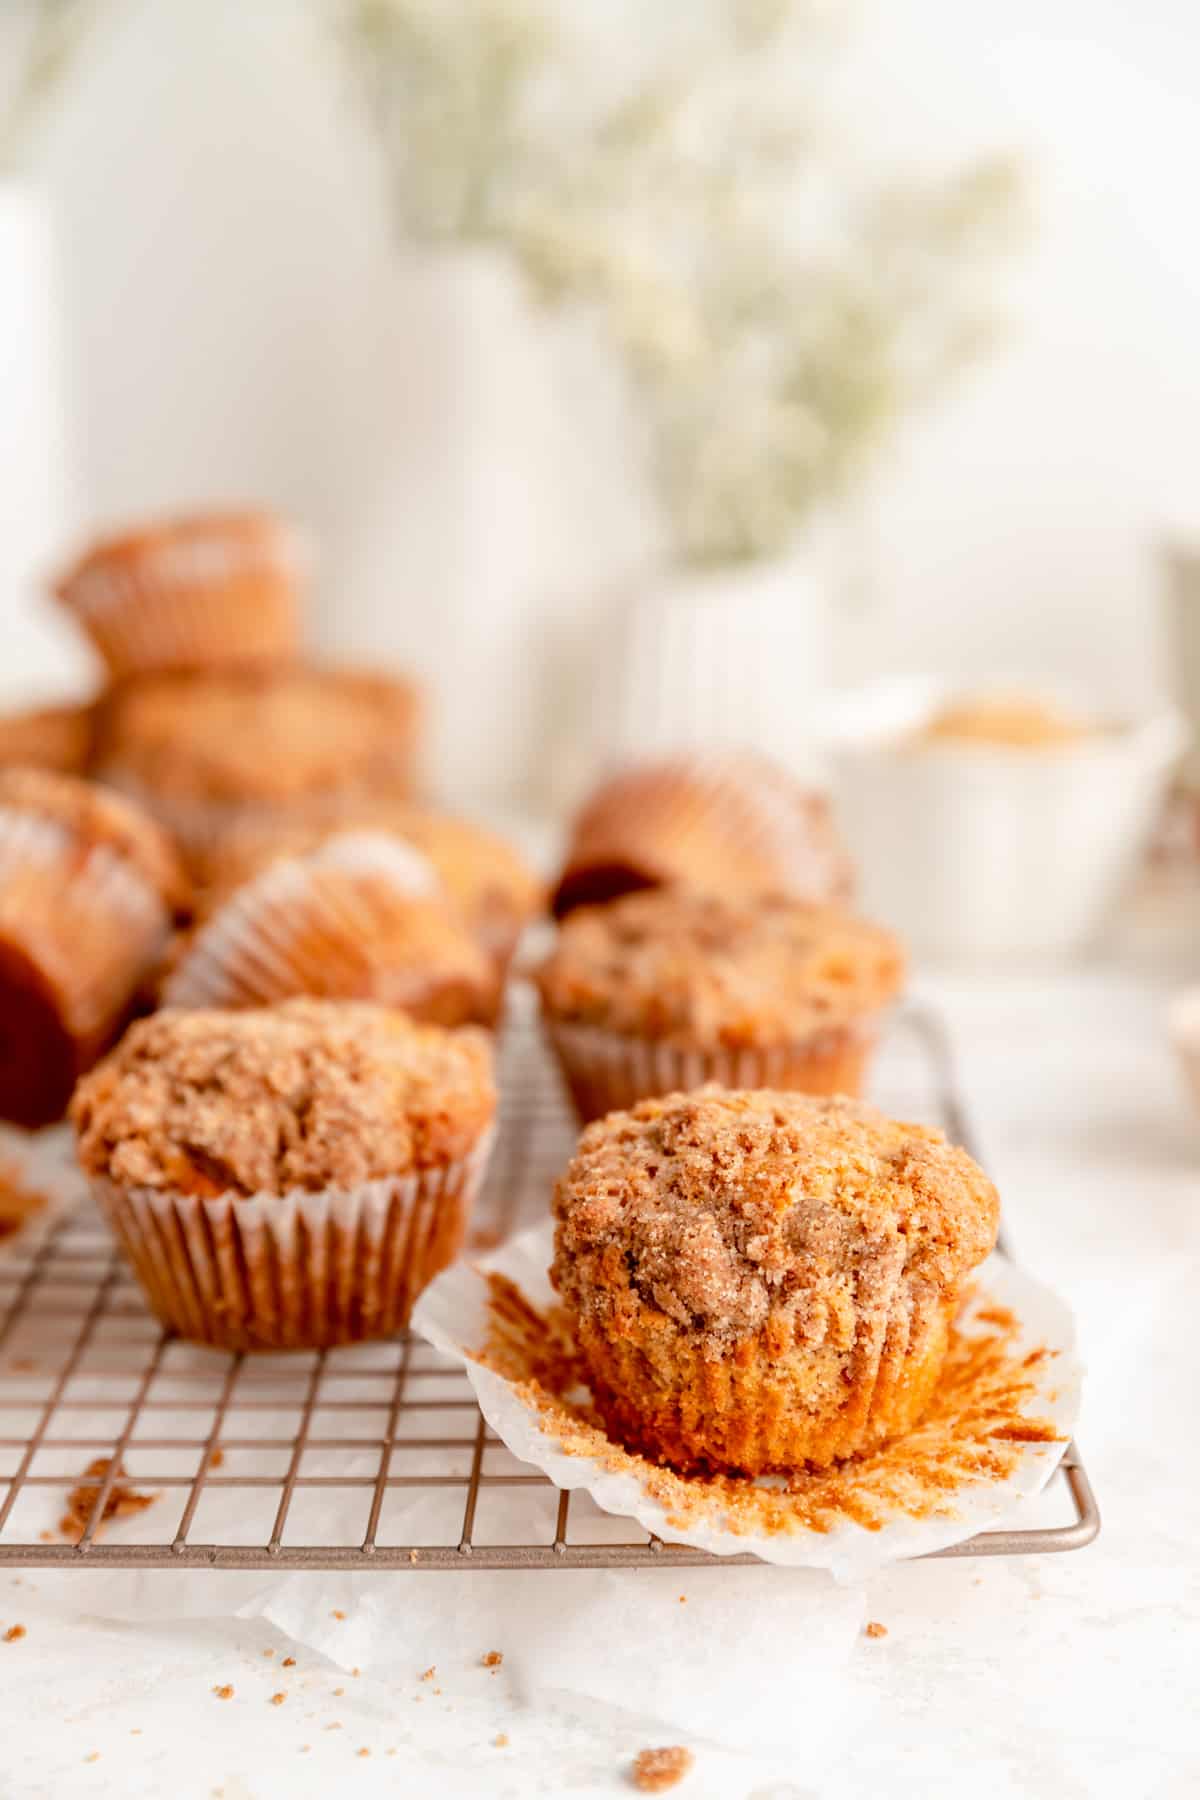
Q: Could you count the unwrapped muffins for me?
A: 1